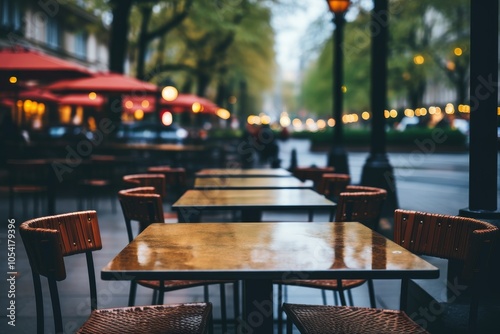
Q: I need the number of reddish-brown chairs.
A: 8